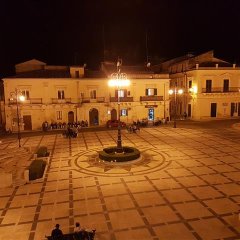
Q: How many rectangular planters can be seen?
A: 2